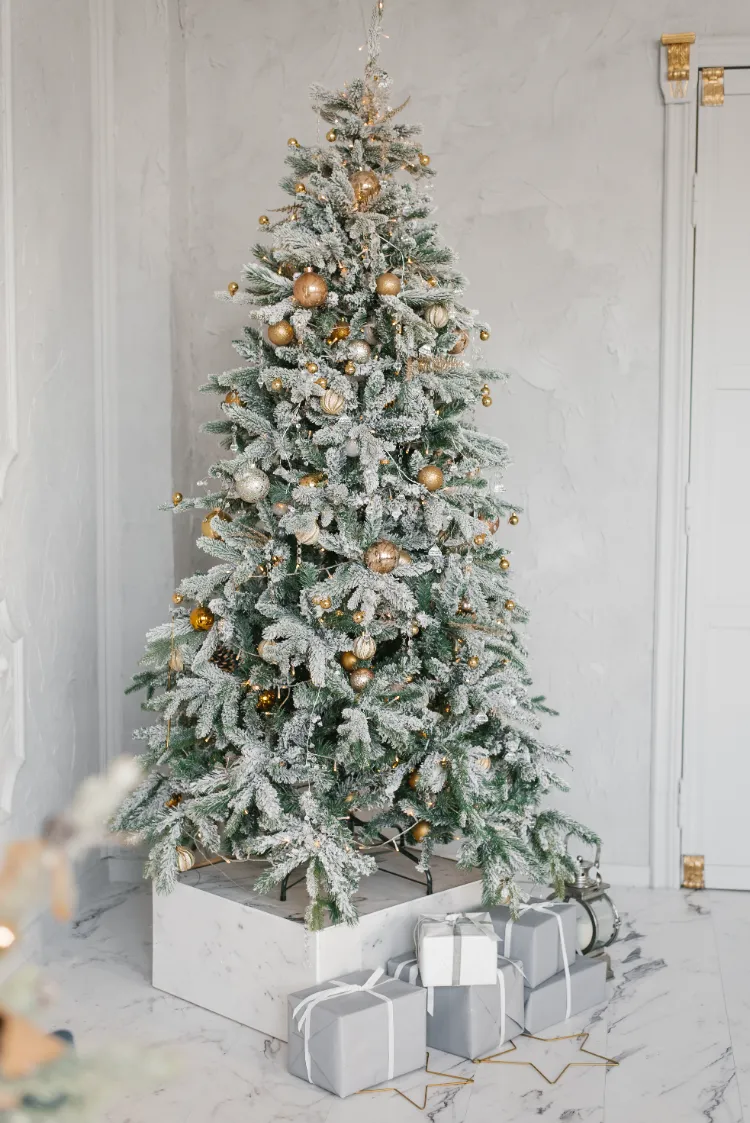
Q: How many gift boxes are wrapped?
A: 5